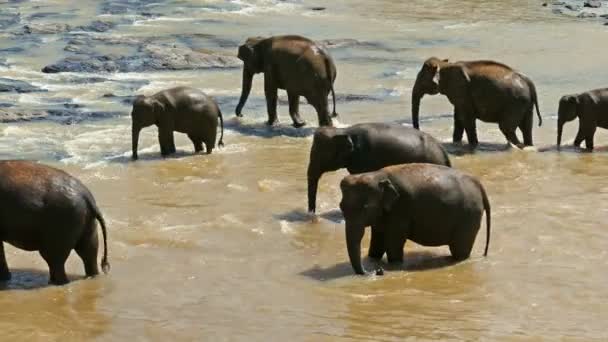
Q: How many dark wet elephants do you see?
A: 7